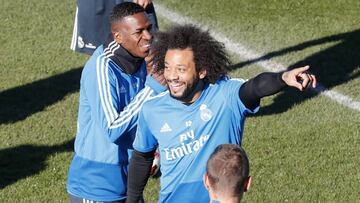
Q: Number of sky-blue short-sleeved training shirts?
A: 1